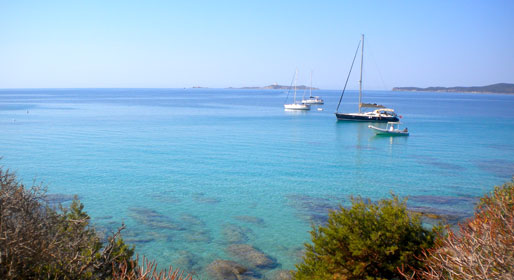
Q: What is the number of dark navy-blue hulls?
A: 1